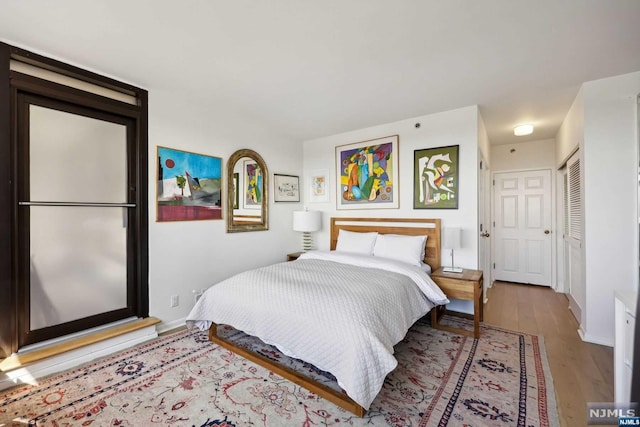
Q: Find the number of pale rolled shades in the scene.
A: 1